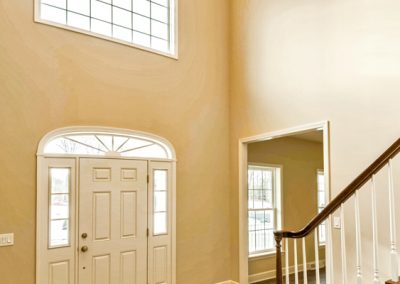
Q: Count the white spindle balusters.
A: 9